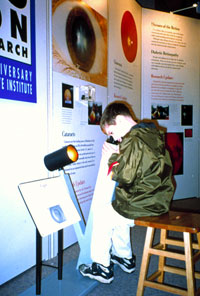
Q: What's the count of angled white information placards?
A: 1